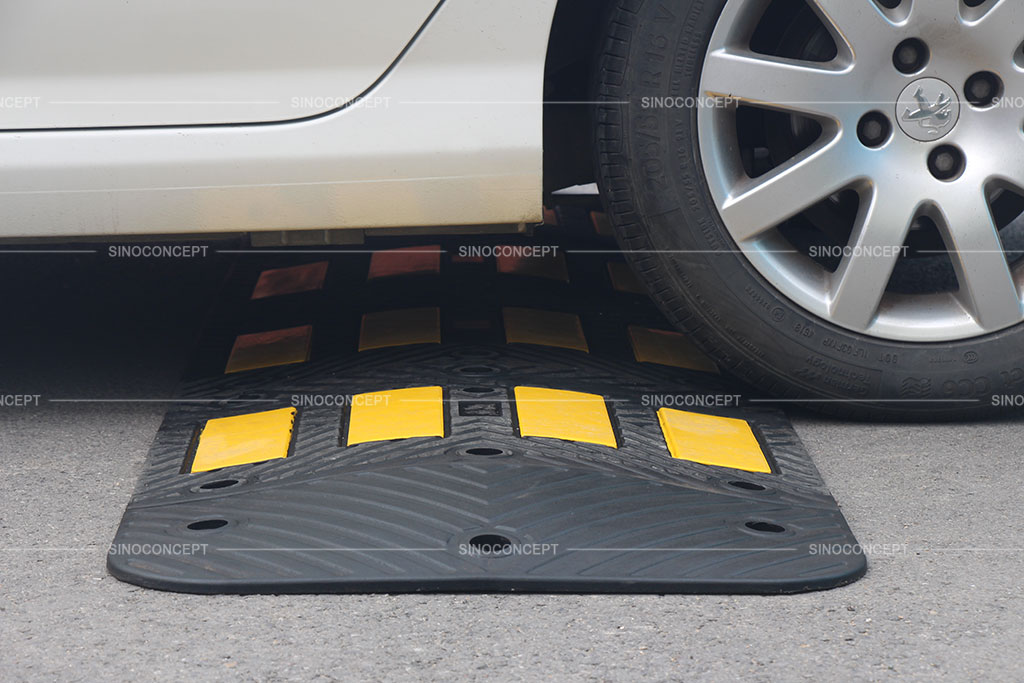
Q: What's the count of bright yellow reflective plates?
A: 4